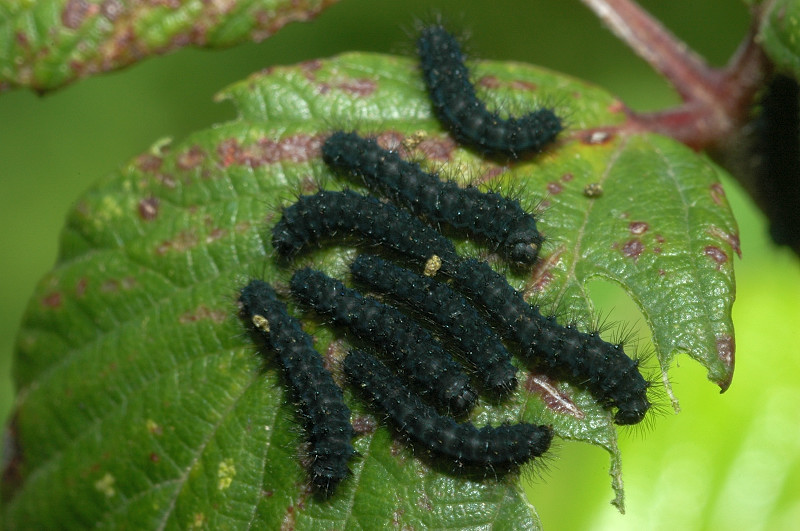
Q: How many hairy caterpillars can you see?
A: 8